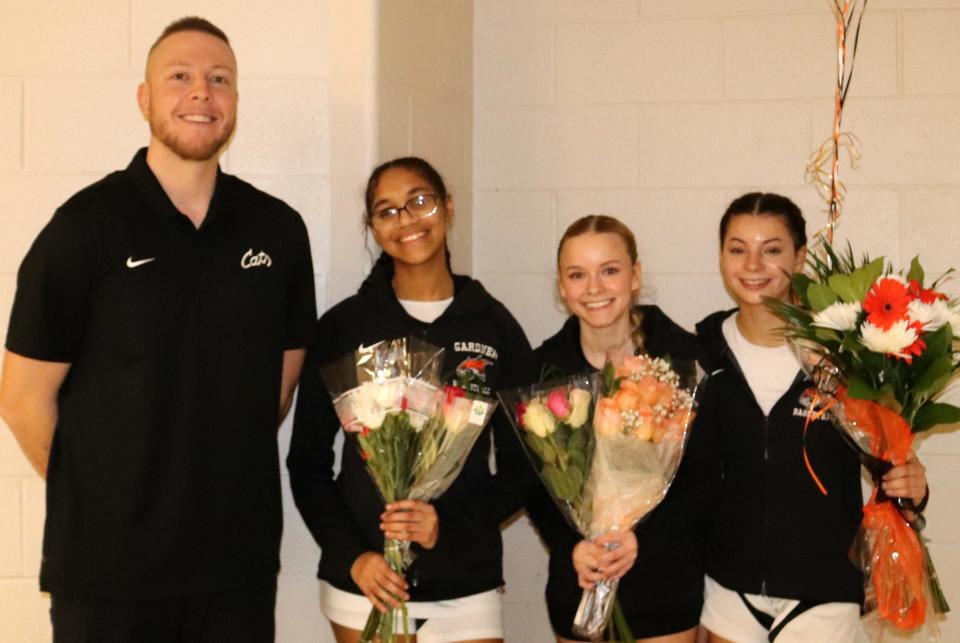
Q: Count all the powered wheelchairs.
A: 0